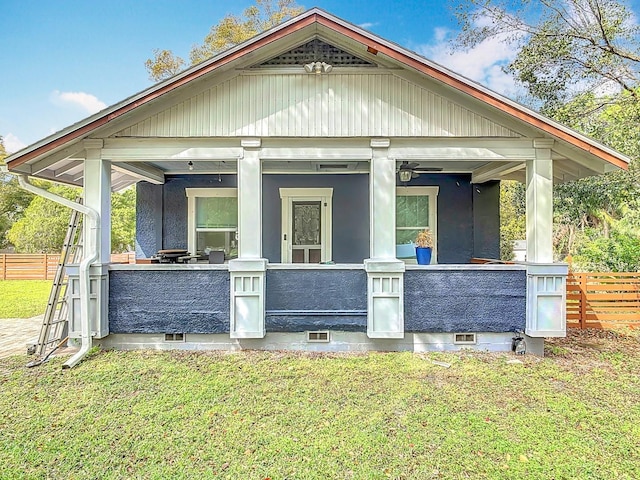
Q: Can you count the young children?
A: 0